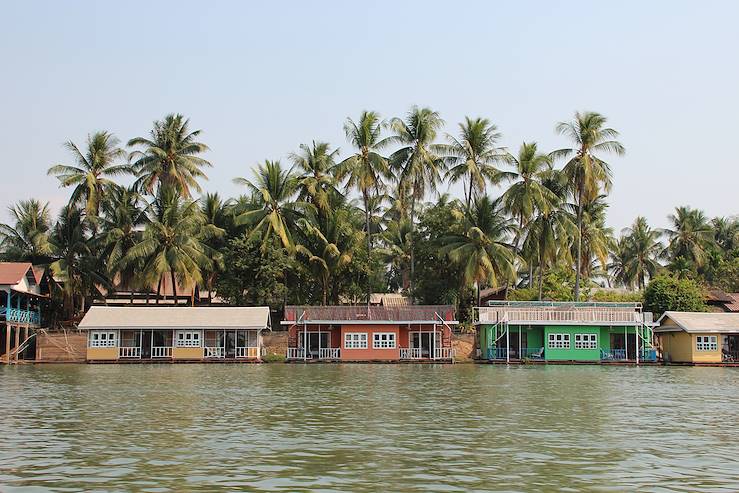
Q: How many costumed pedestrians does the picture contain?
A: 0